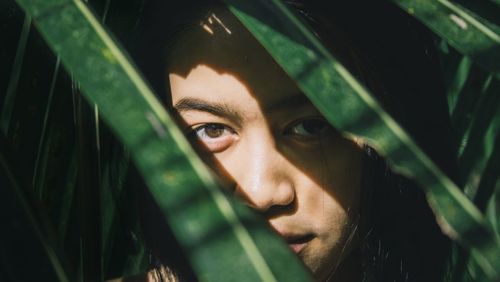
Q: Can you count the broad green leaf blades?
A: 3